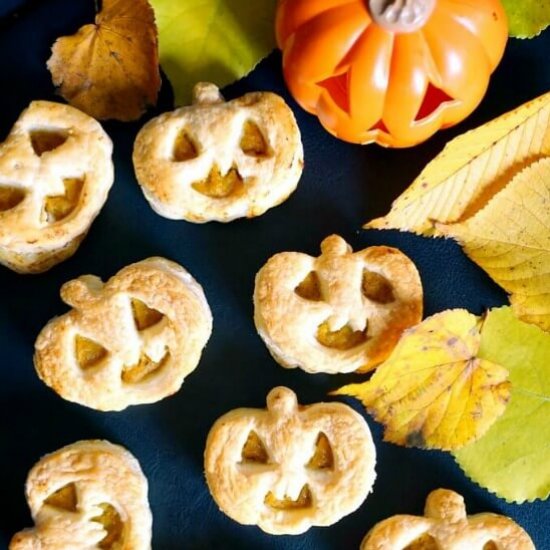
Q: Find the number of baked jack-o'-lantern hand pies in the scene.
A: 7